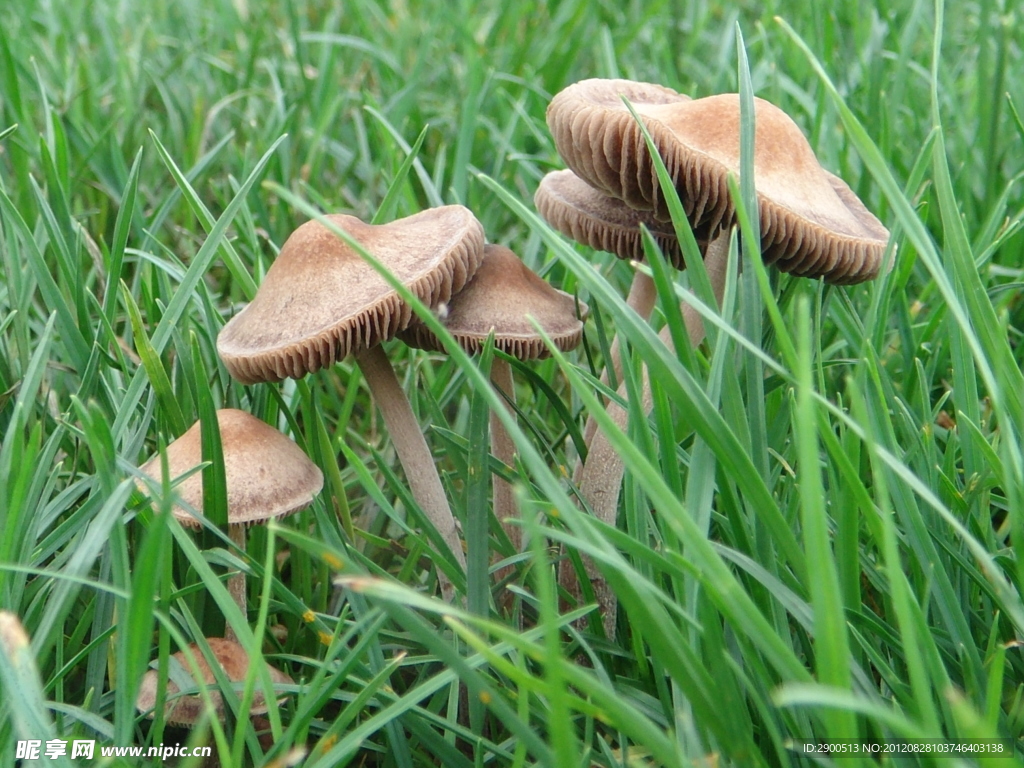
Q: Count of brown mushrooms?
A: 6